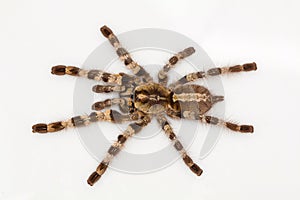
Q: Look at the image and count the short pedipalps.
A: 2